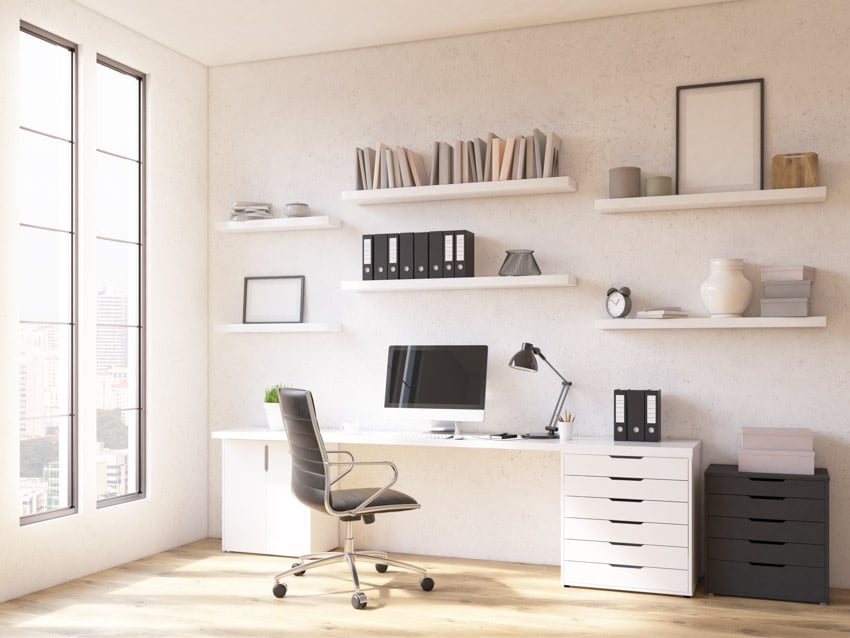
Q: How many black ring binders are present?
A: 11